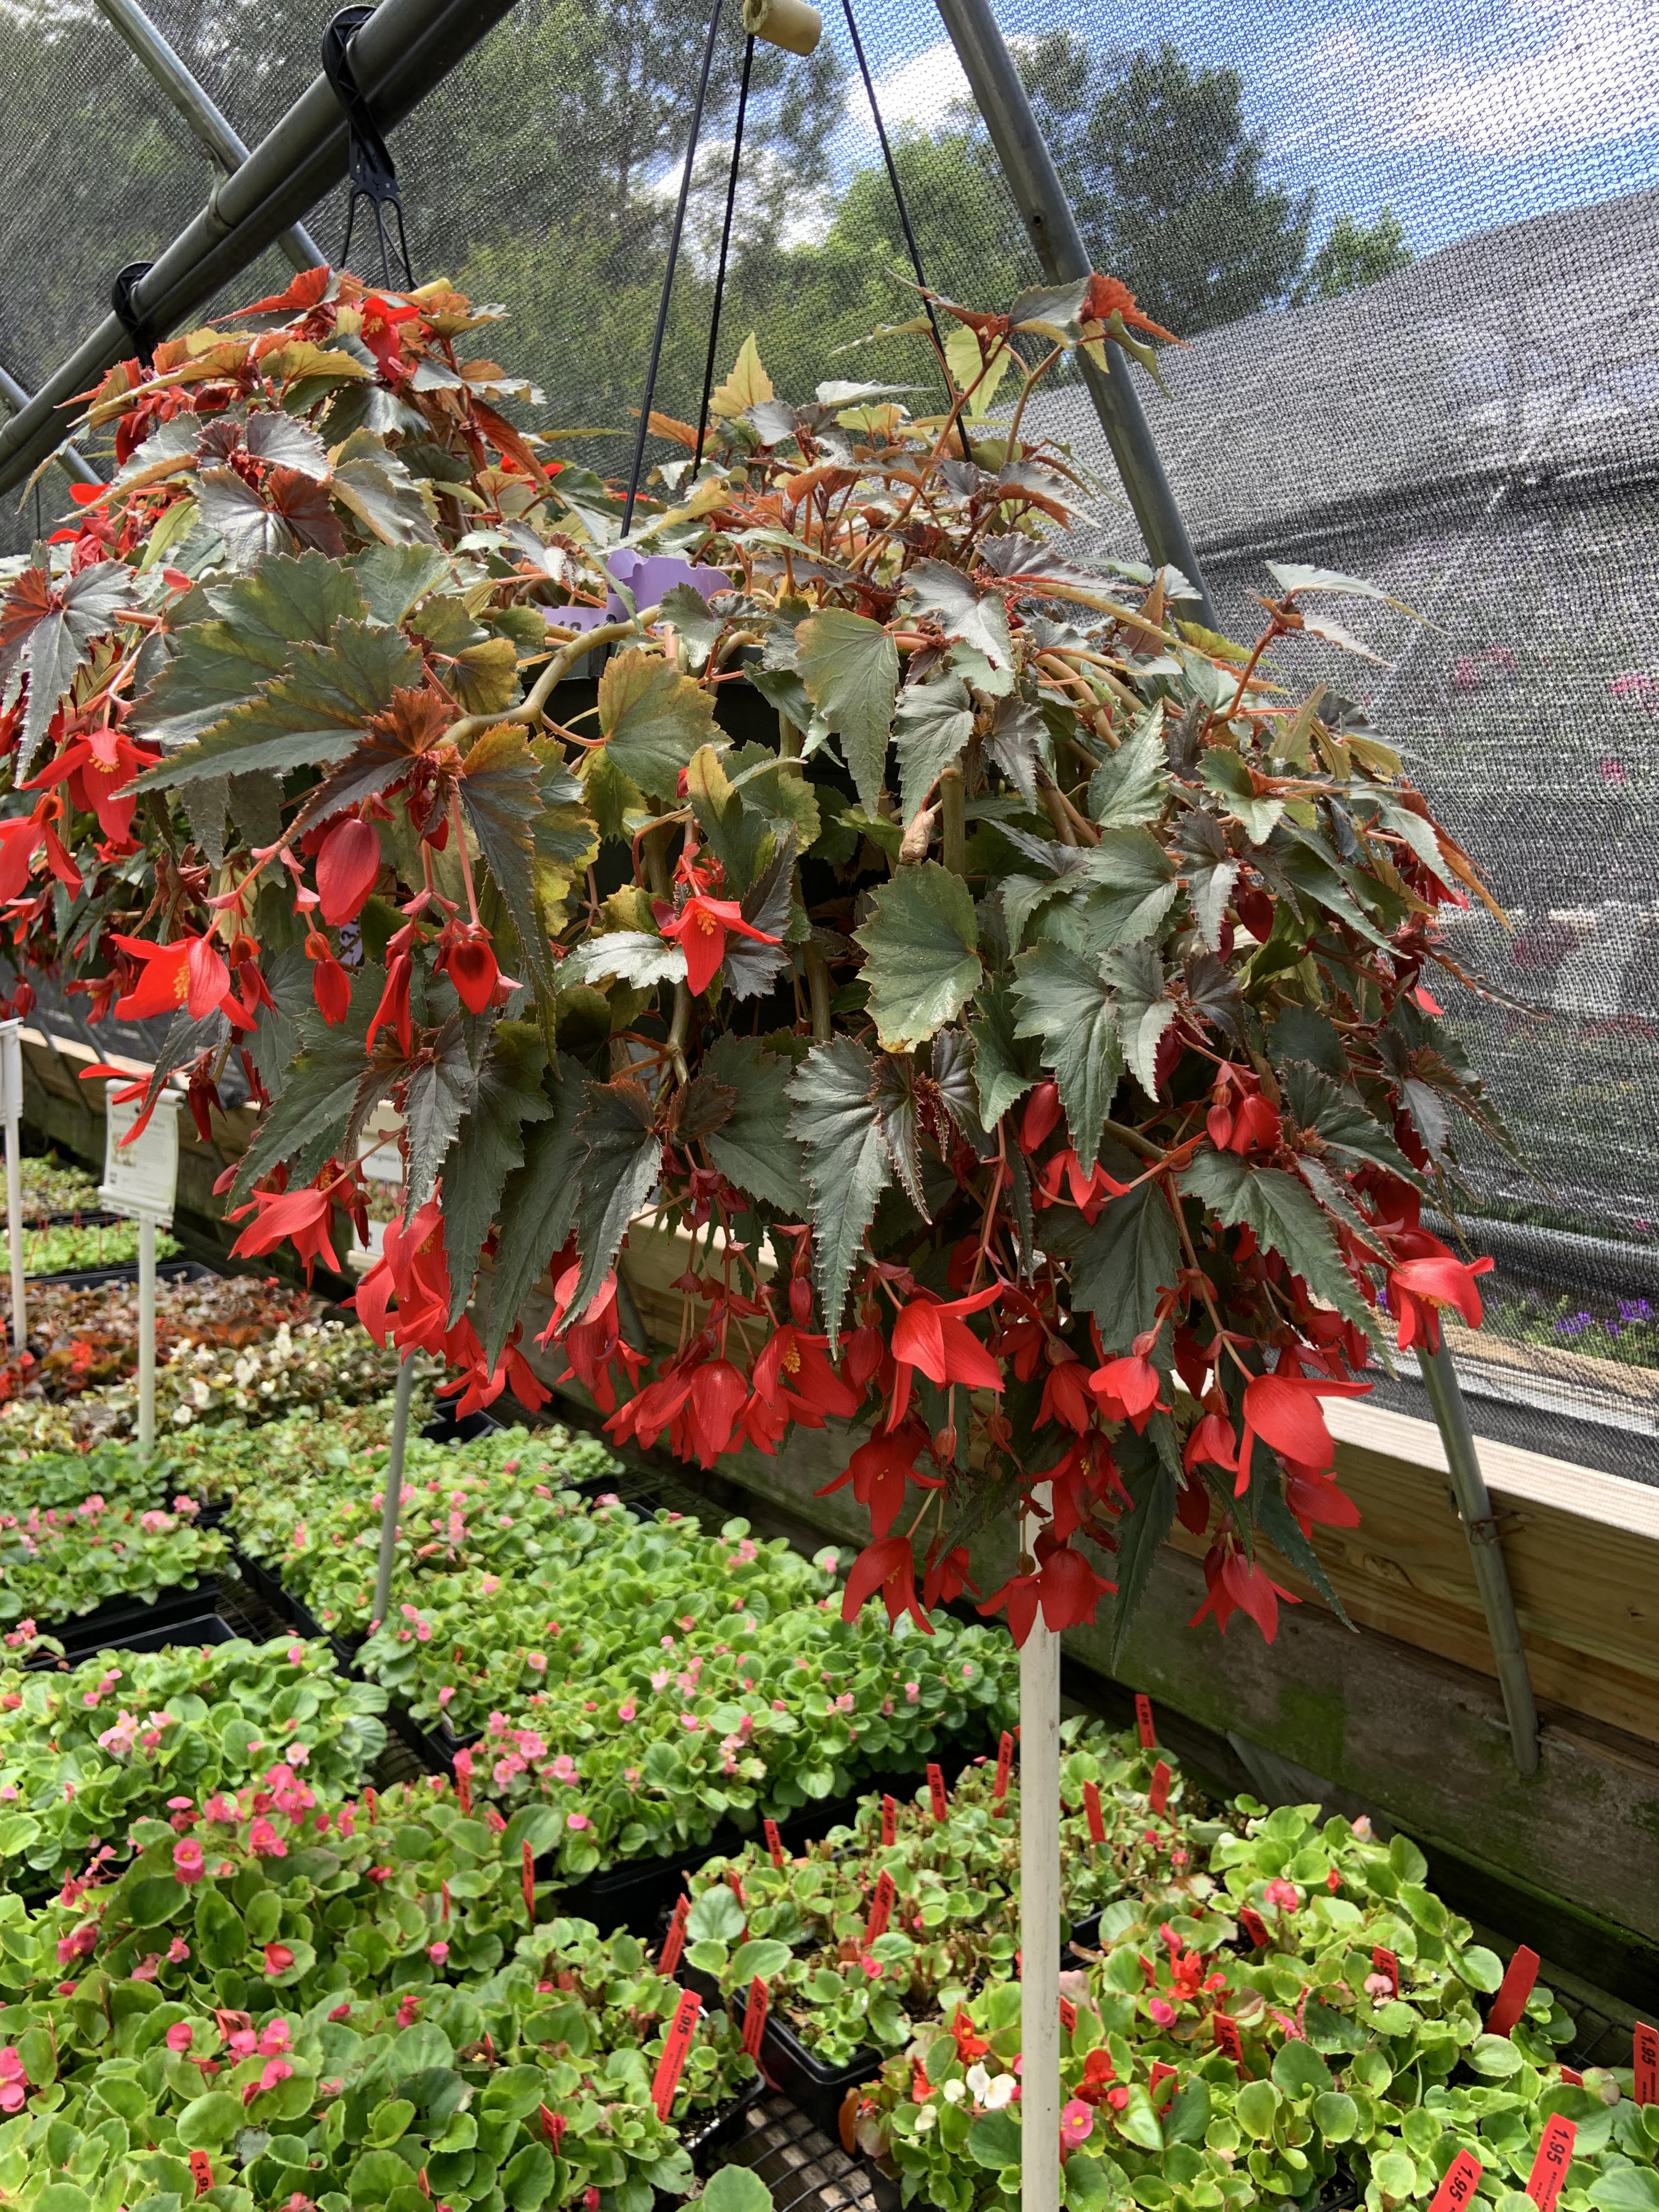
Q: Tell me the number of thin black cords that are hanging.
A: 3